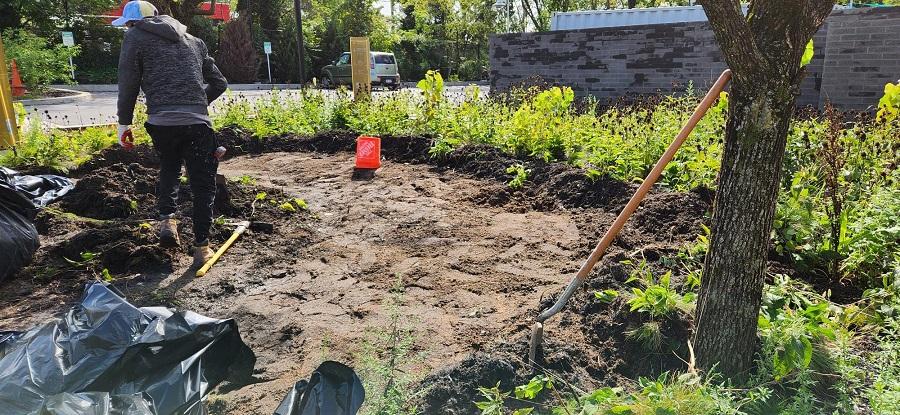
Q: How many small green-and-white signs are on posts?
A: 2